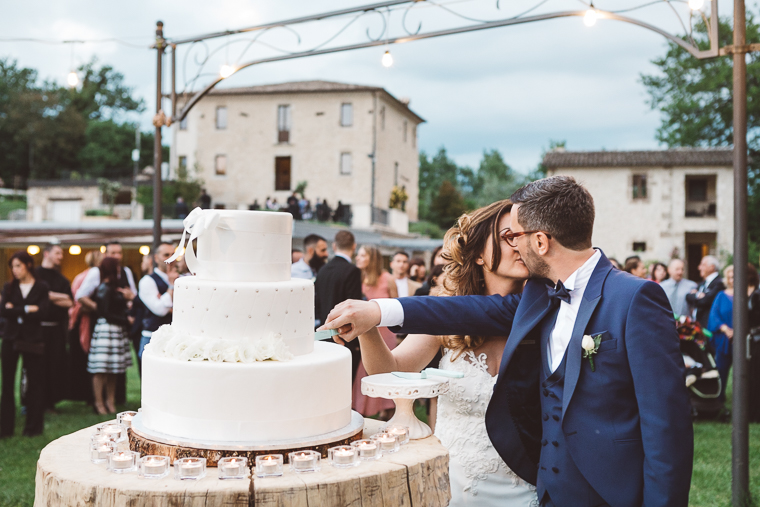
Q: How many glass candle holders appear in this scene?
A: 14